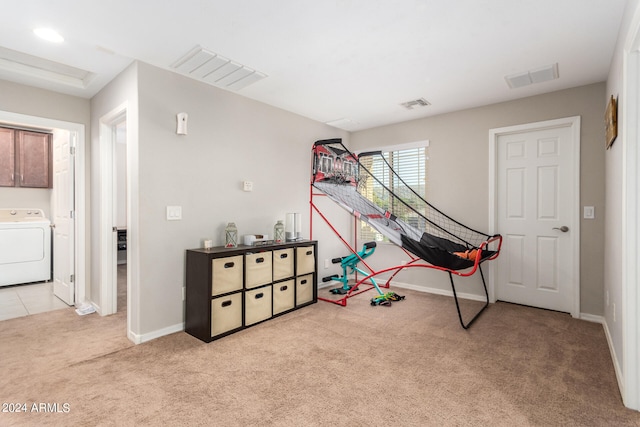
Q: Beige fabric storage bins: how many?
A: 8